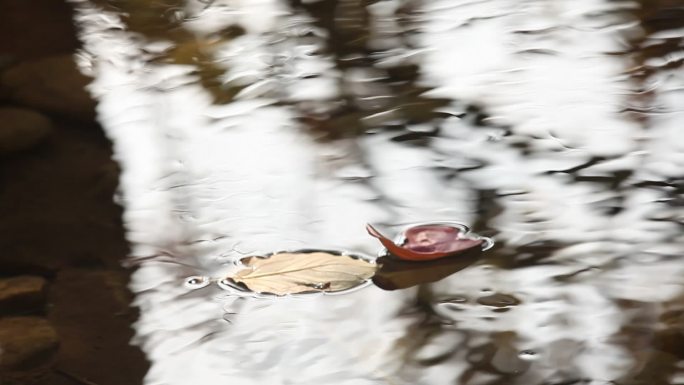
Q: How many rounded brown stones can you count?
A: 4